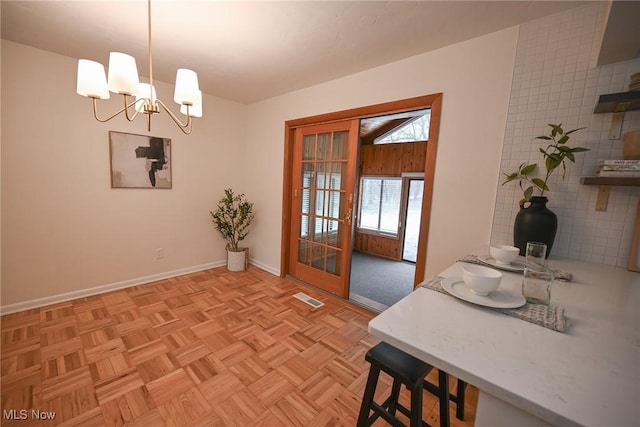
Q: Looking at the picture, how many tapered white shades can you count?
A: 5